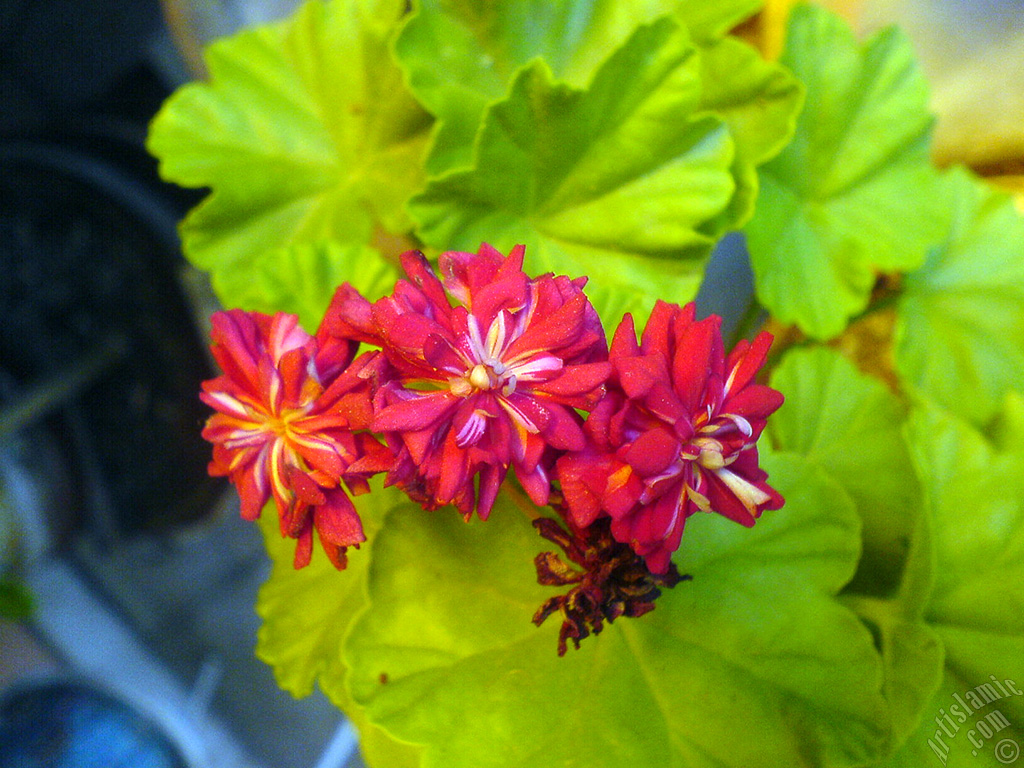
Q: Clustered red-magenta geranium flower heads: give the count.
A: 3